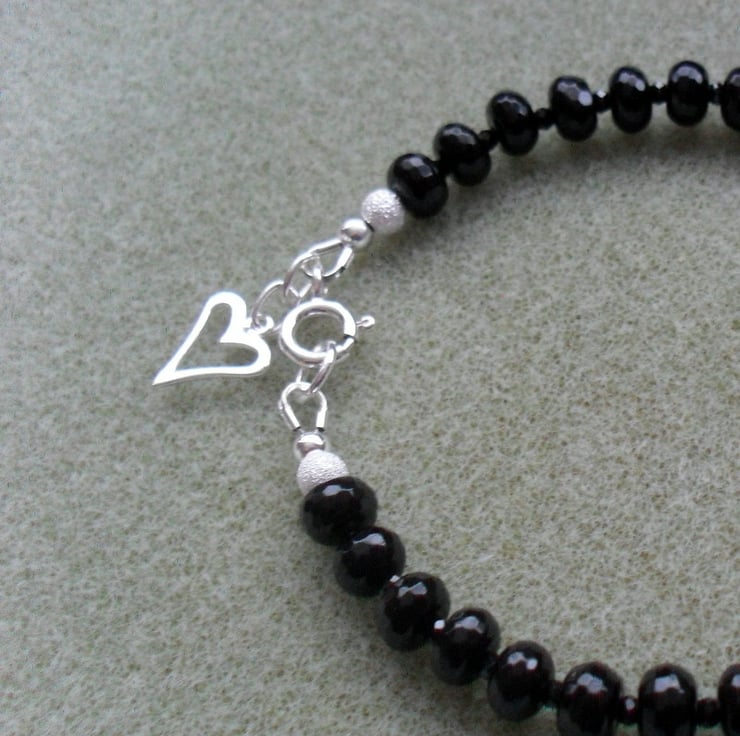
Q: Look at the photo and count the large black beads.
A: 15